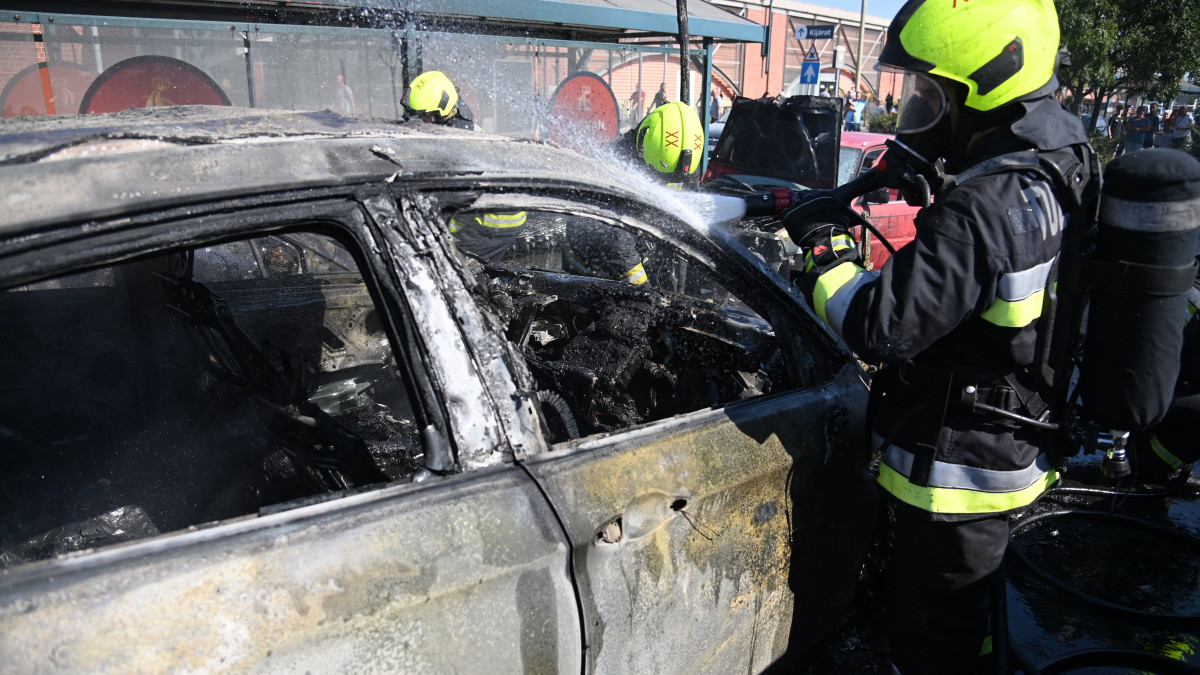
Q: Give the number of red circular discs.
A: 3